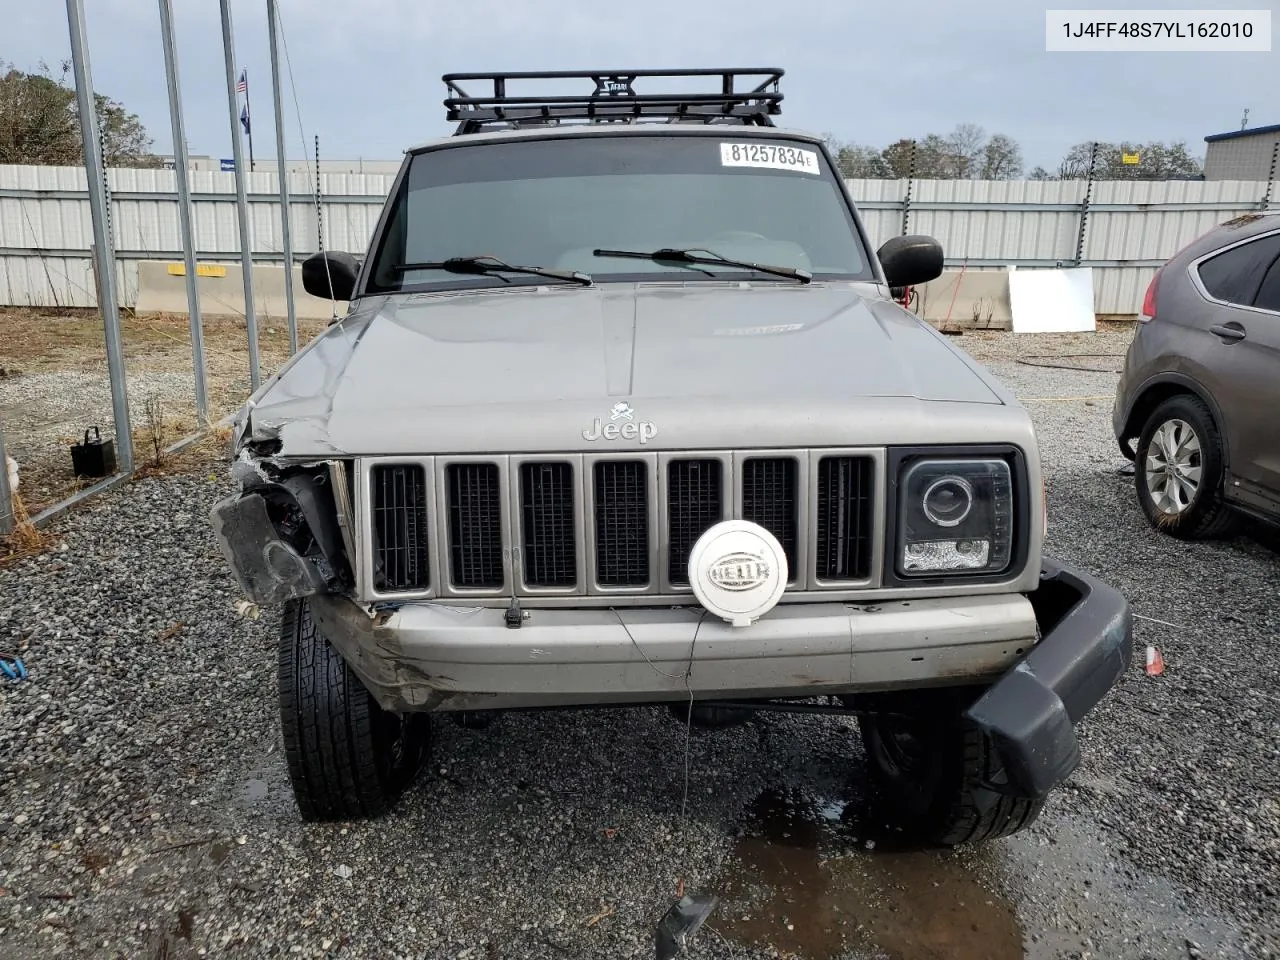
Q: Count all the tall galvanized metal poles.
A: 4